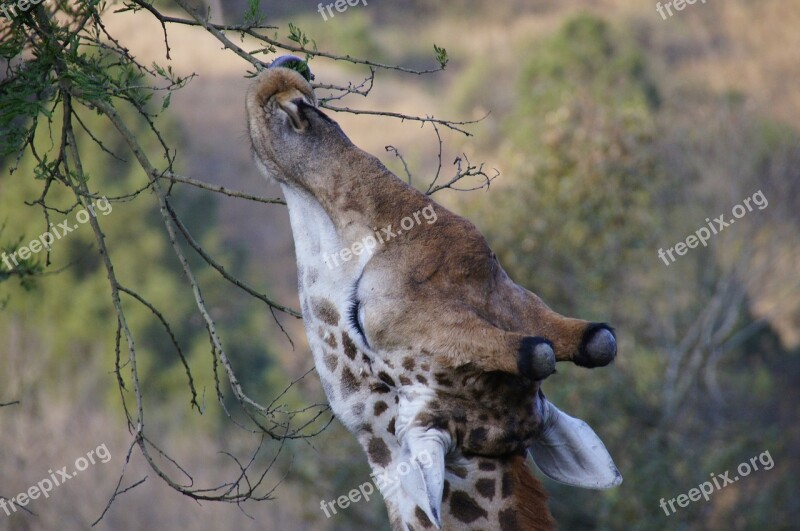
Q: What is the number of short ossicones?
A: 2